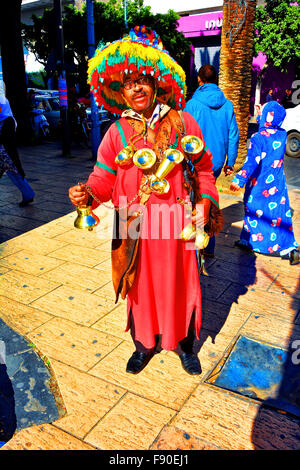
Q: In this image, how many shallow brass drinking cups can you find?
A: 5